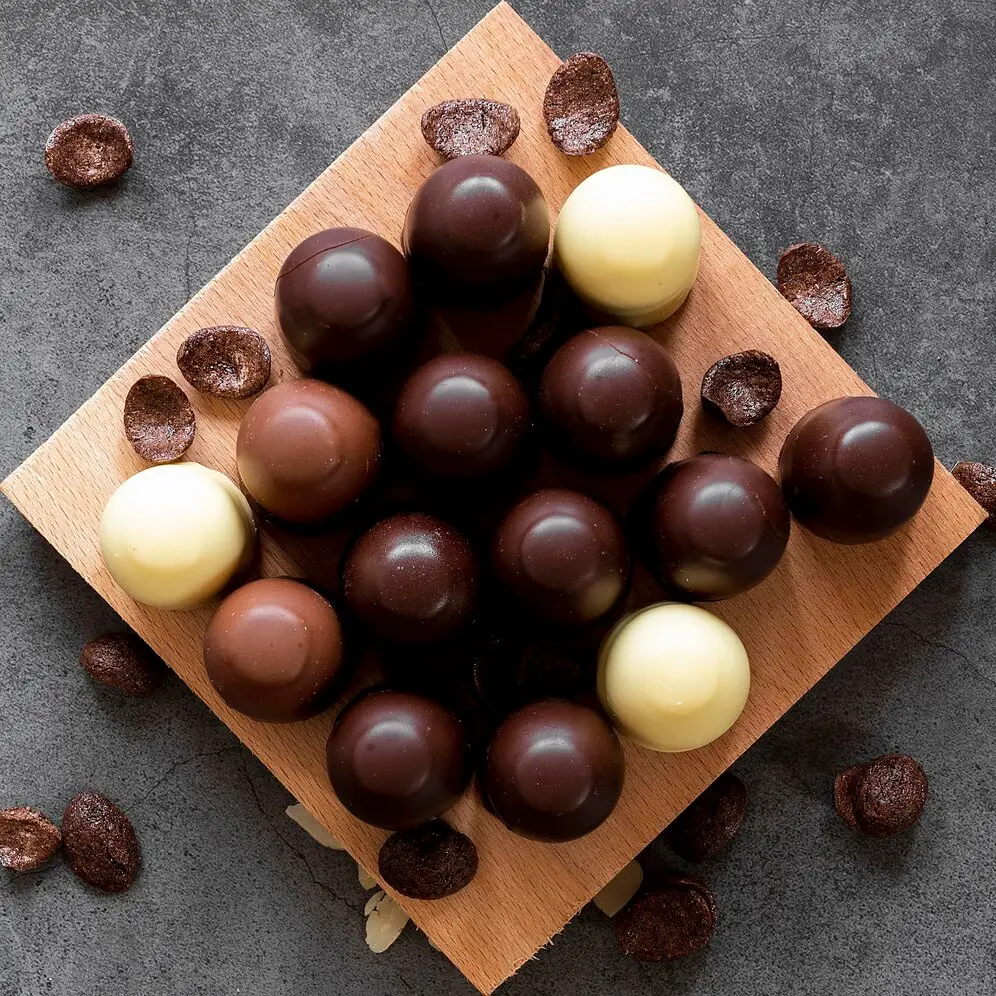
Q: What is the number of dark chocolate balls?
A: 10